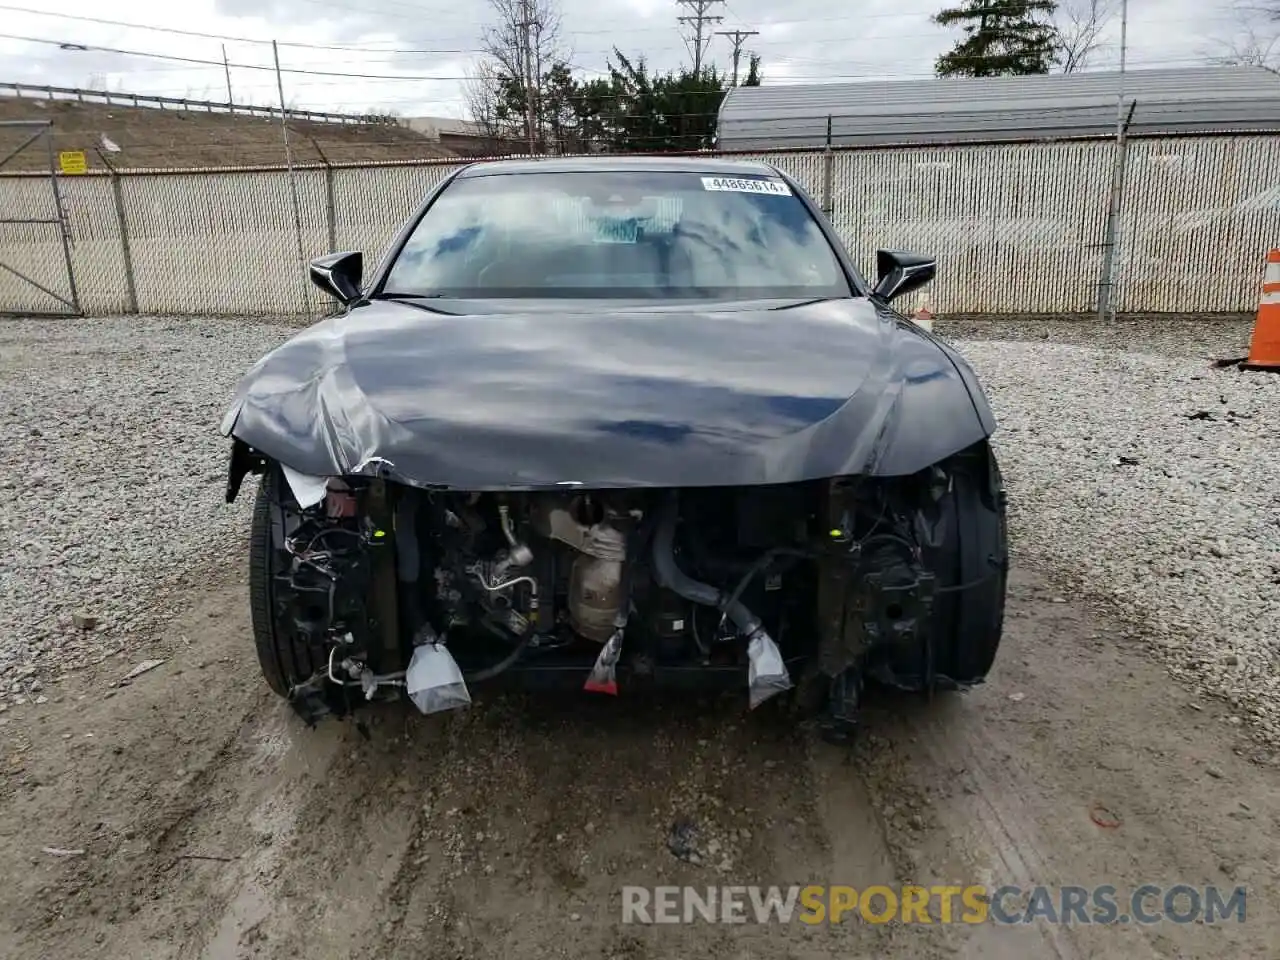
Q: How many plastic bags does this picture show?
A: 3